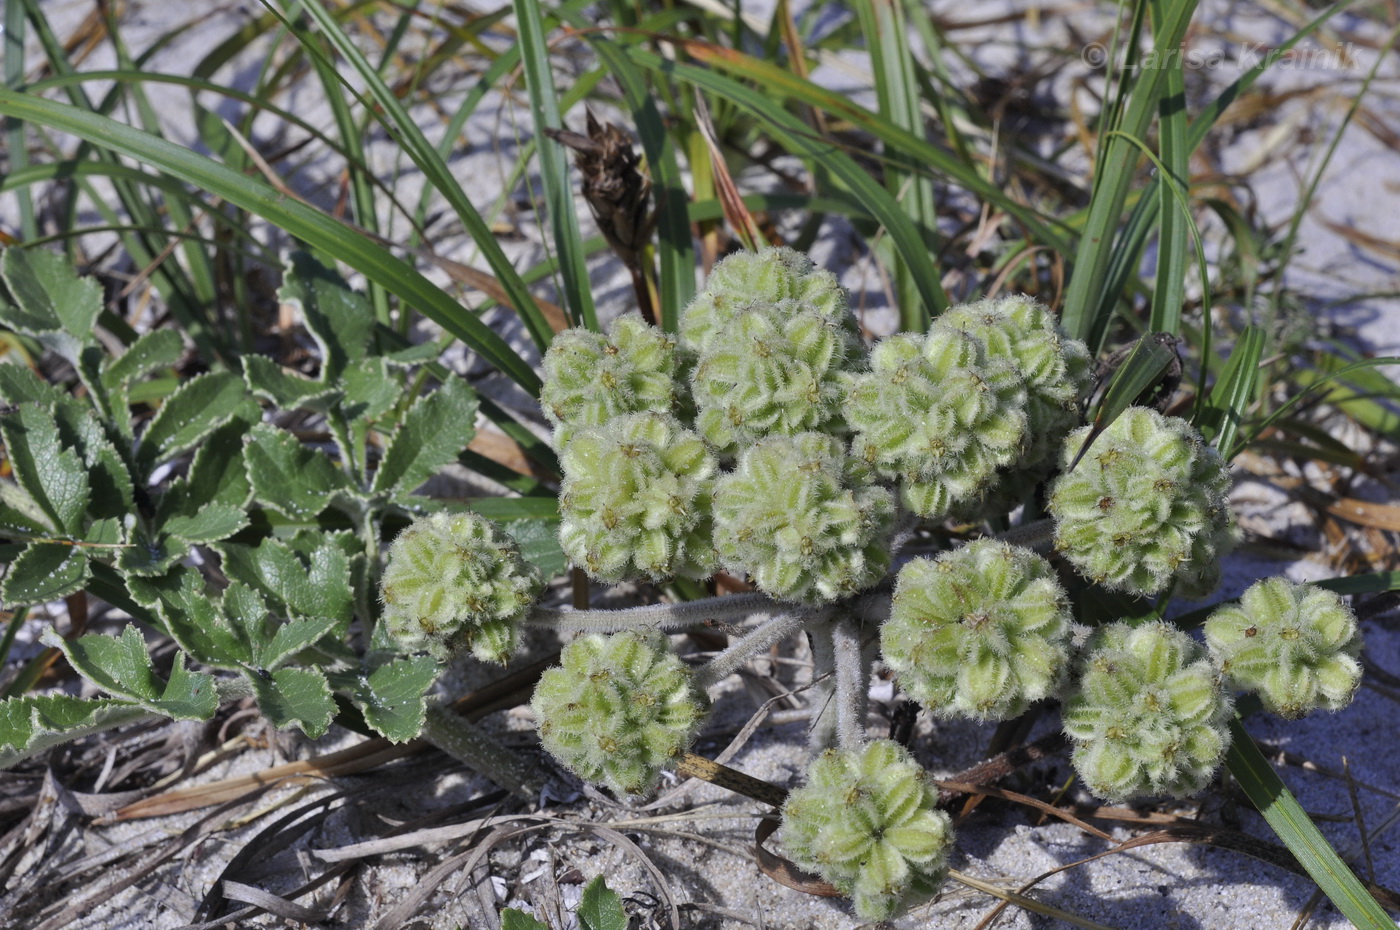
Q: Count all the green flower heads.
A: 14